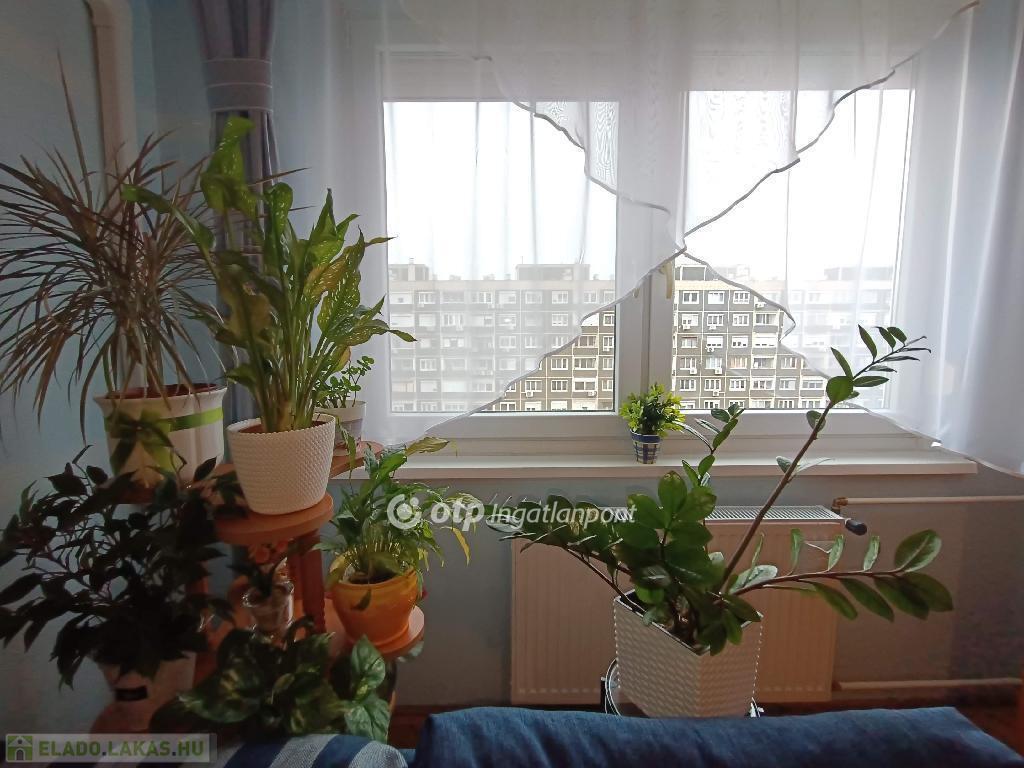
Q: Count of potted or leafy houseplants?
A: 9